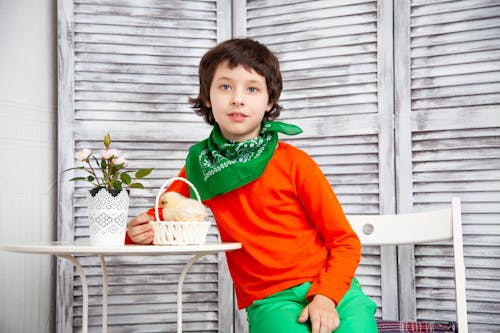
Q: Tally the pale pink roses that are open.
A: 3